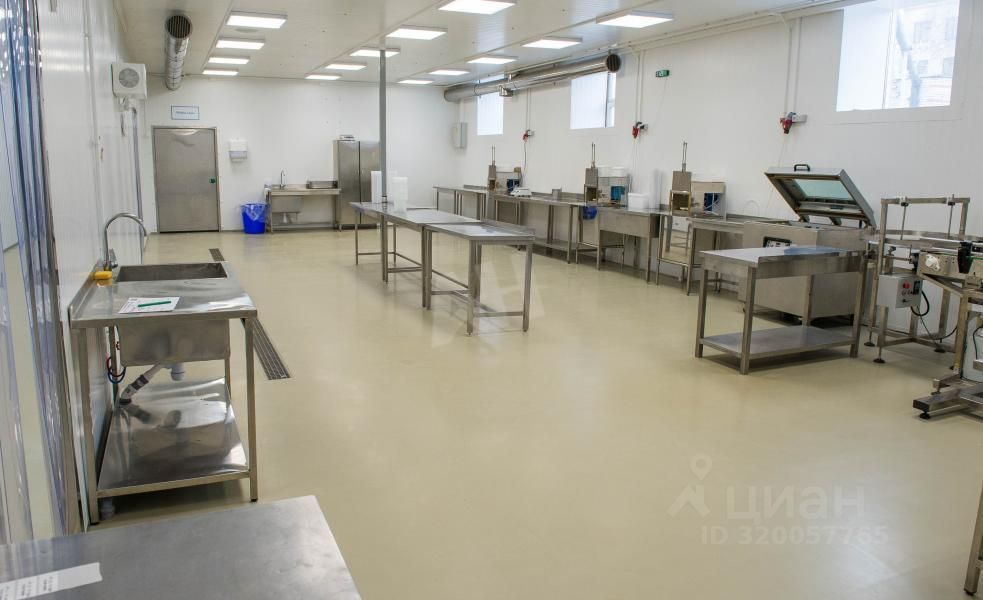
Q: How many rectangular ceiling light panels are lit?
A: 14